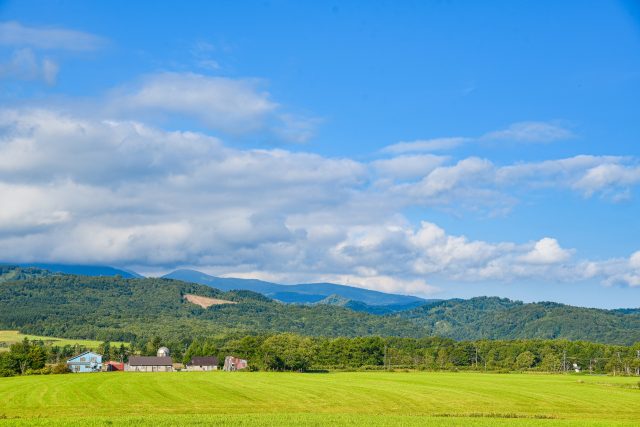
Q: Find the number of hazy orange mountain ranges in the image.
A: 0